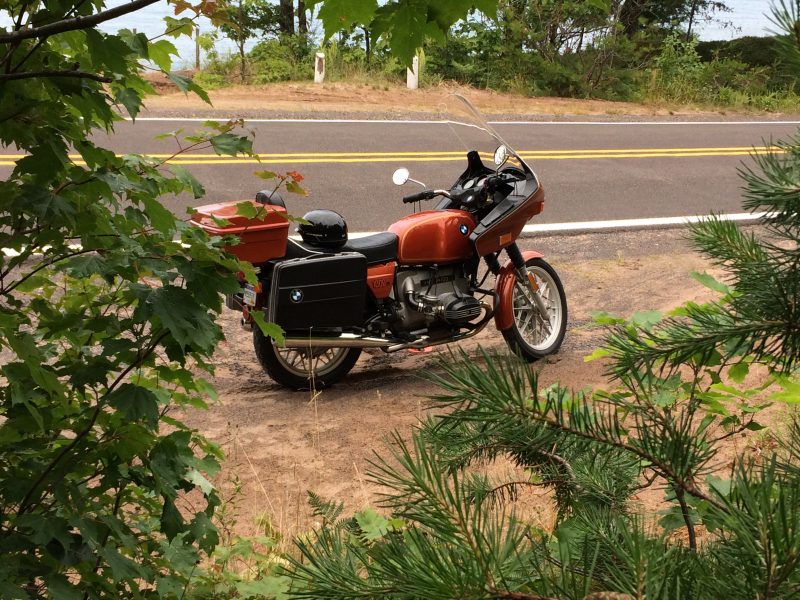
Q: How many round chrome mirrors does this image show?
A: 2